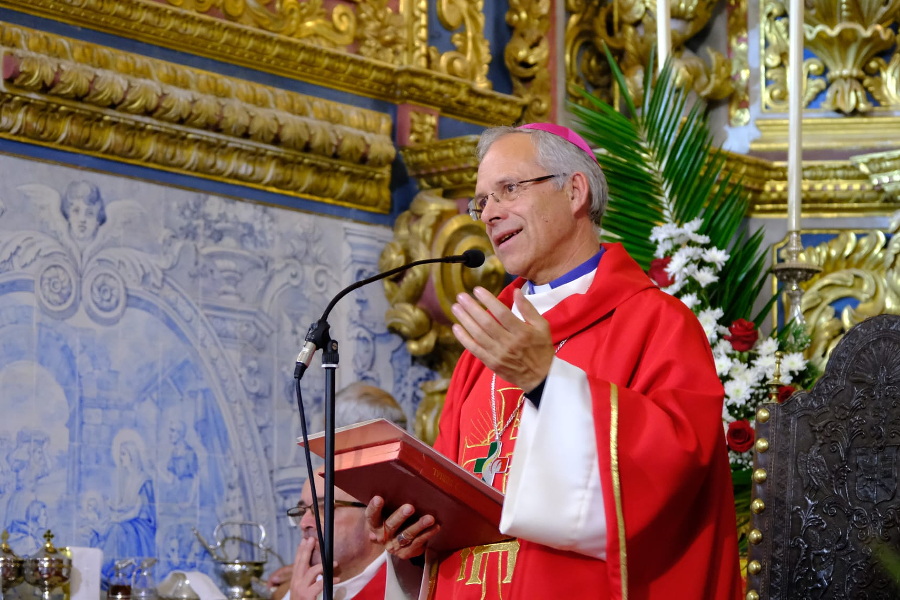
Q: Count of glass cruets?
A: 2